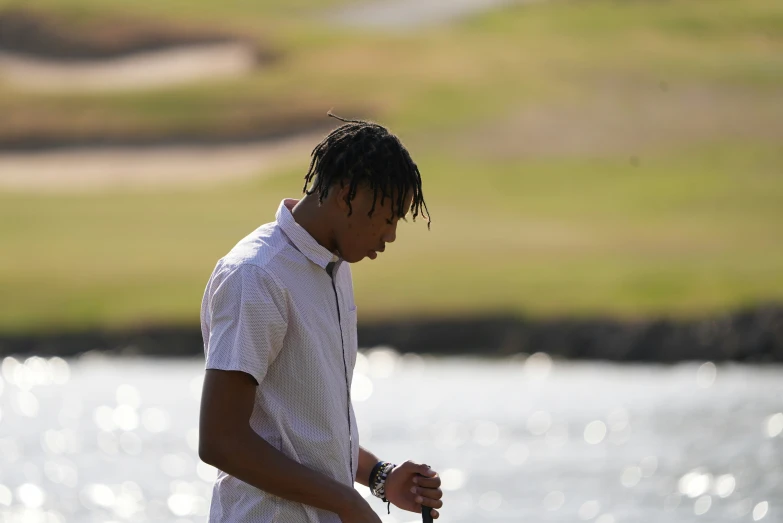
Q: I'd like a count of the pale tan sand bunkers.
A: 2